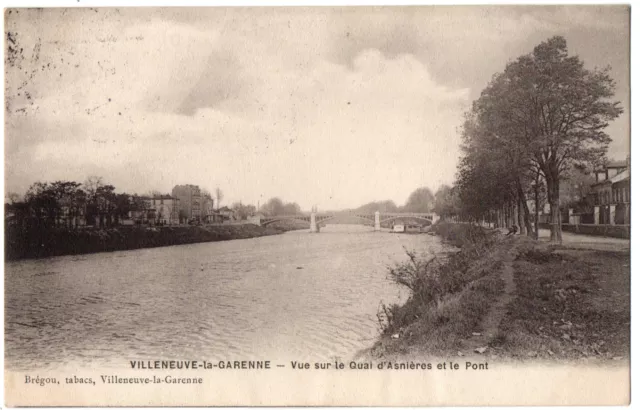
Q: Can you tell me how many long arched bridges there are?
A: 1